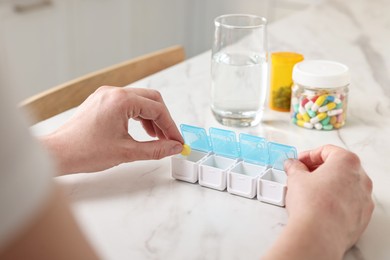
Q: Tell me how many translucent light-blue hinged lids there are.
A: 4